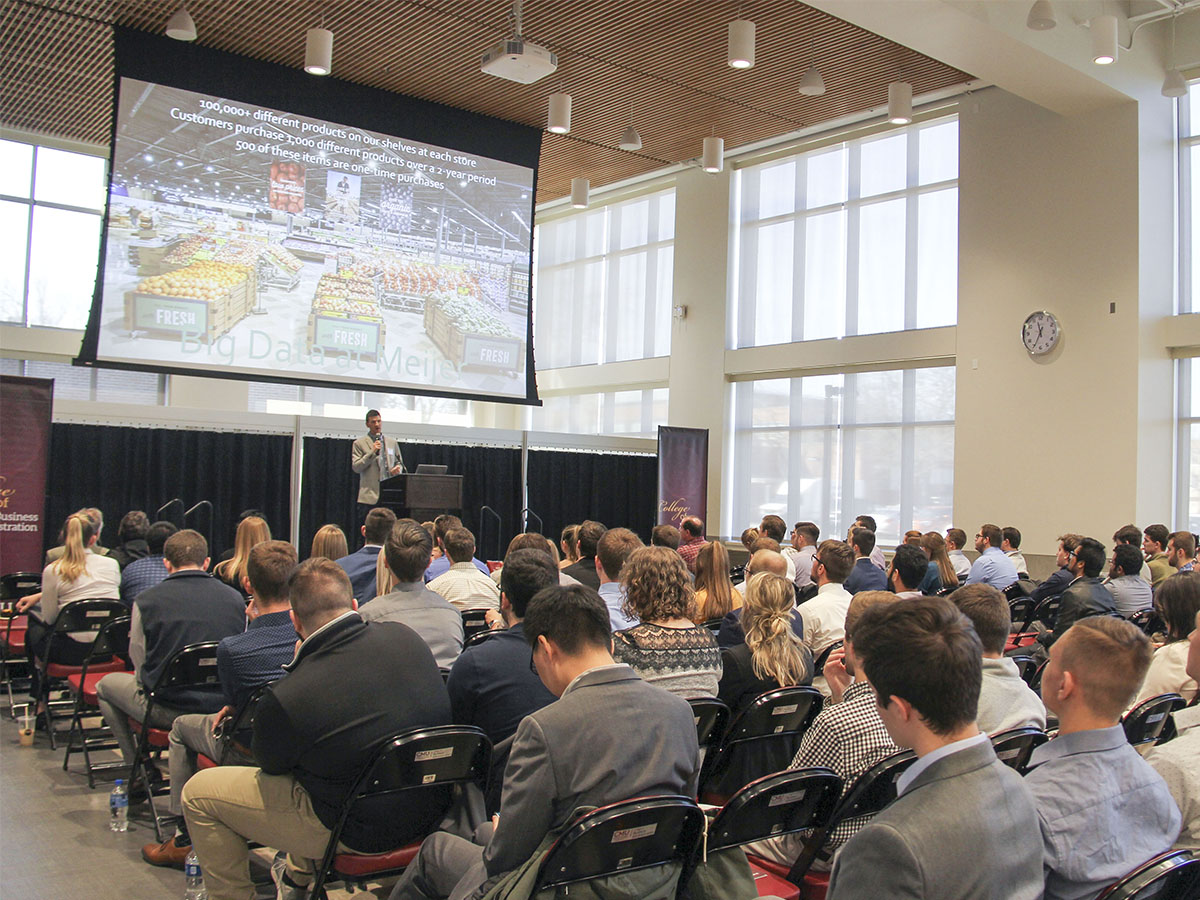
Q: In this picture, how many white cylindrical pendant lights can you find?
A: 7